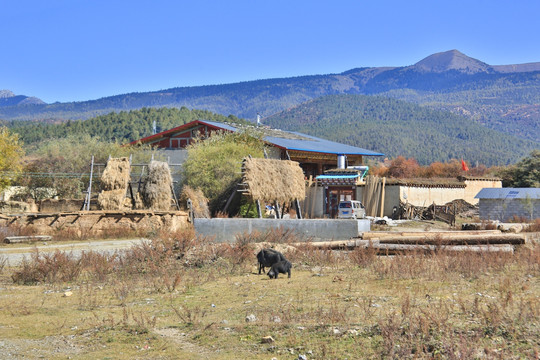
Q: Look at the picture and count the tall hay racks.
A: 3